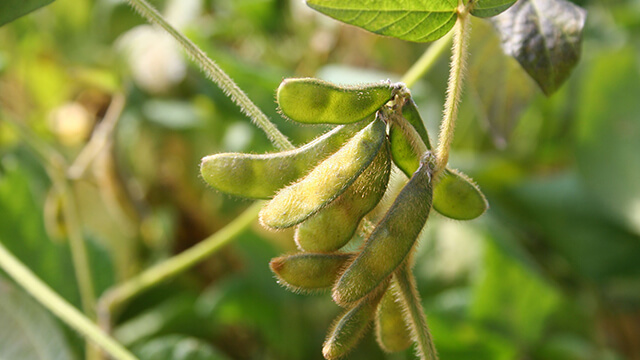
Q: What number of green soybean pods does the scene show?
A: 9